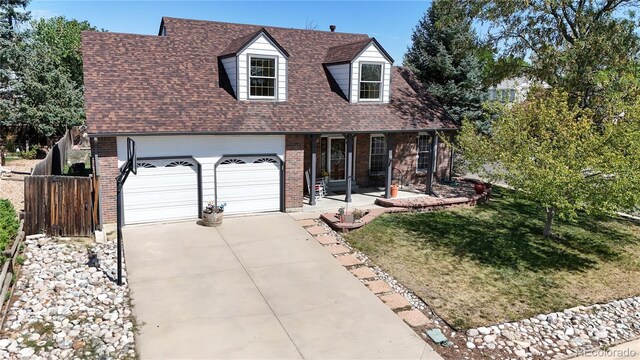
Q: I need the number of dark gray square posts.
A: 4